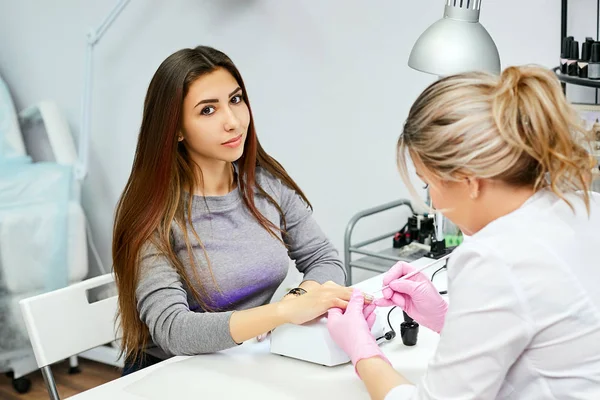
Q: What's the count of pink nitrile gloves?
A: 2